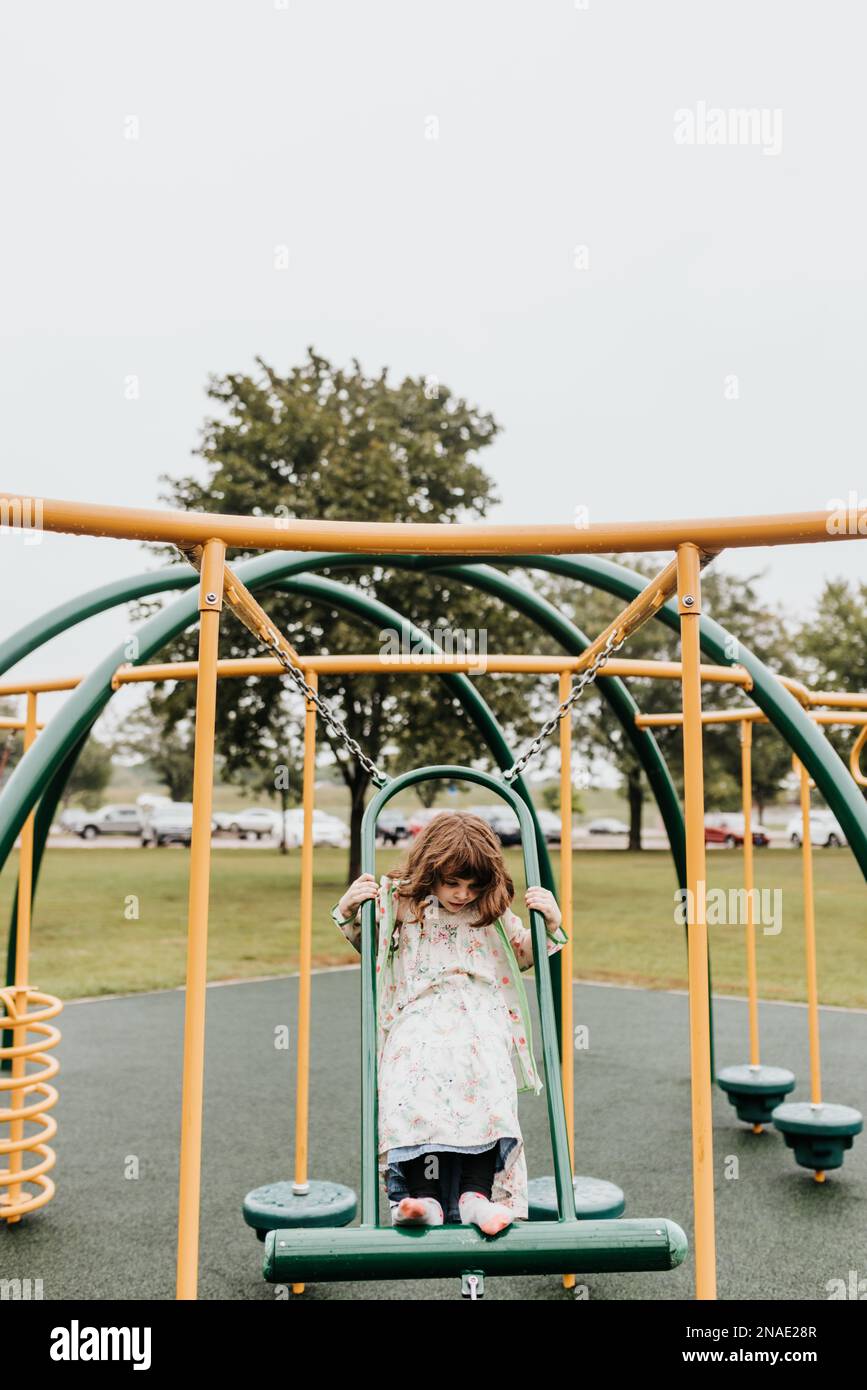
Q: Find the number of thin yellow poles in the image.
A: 7